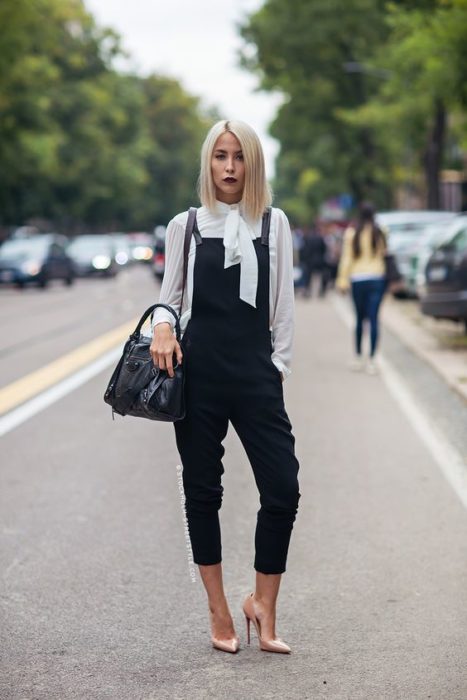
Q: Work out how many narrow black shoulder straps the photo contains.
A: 2